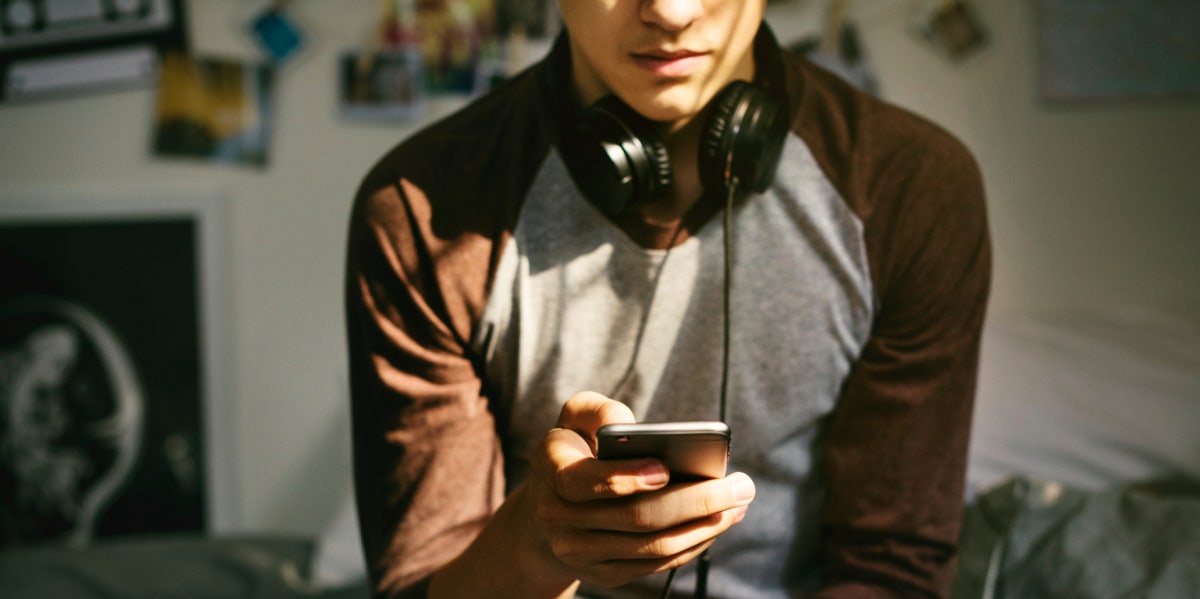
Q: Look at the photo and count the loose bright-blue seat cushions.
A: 0